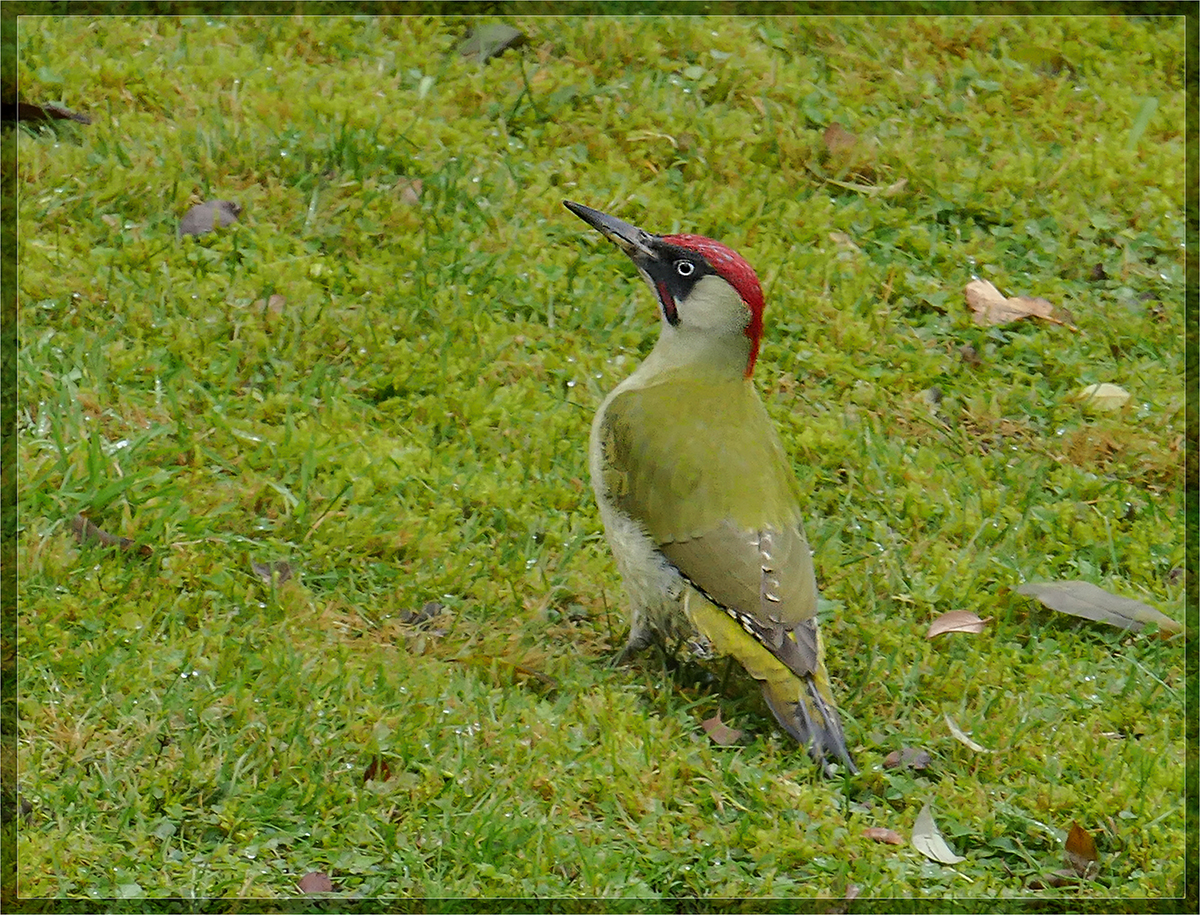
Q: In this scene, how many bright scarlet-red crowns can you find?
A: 1